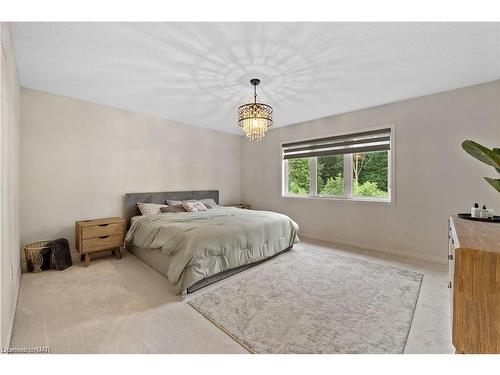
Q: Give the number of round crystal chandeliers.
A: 1